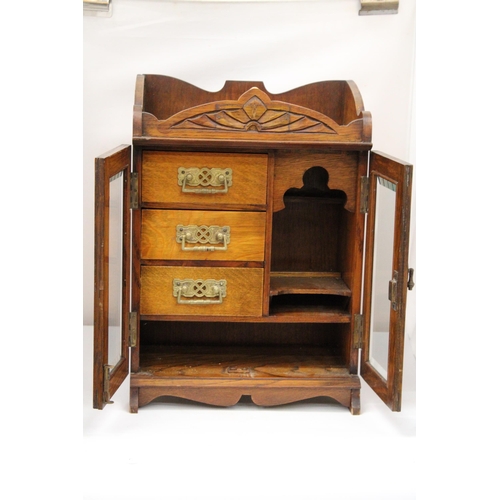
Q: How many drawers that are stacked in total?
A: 3